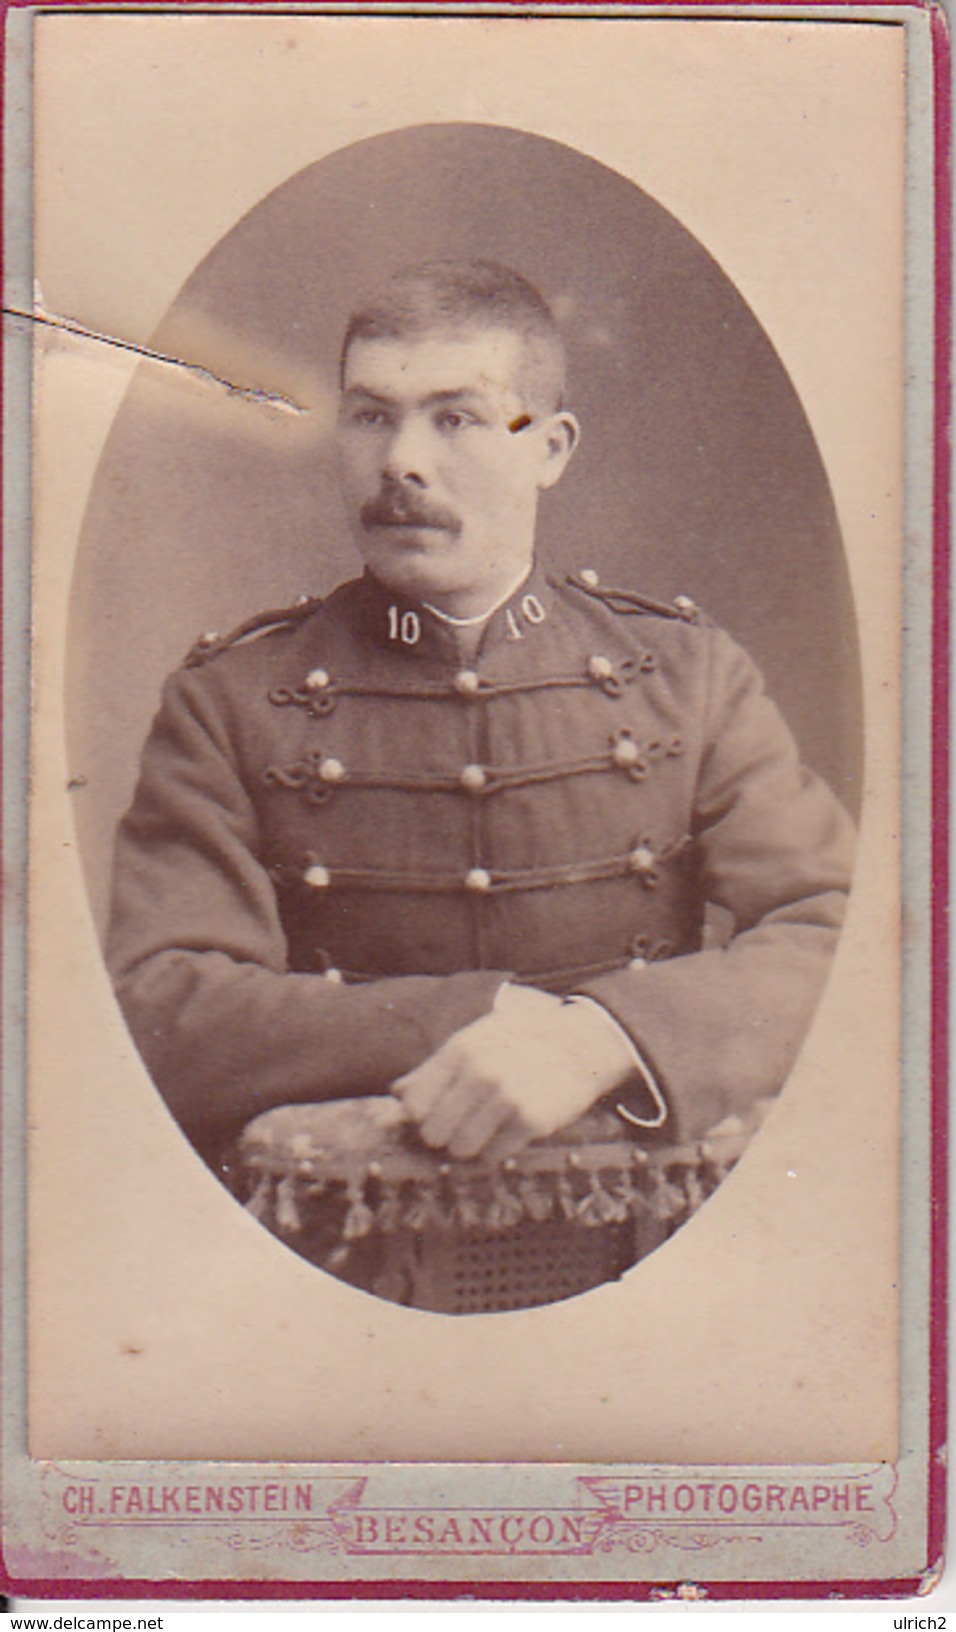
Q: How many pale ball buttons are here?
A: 15